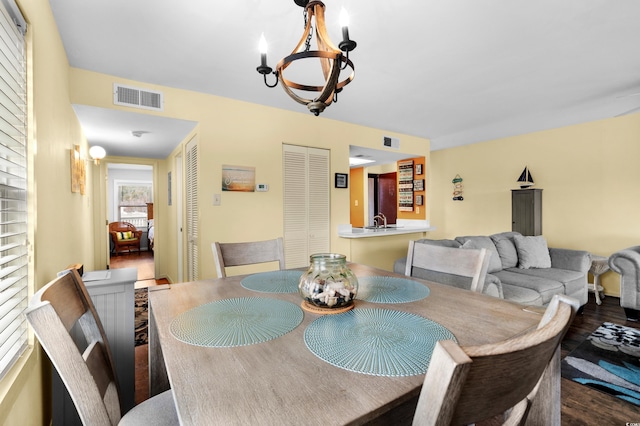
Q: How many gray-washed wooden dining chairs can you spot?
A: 4